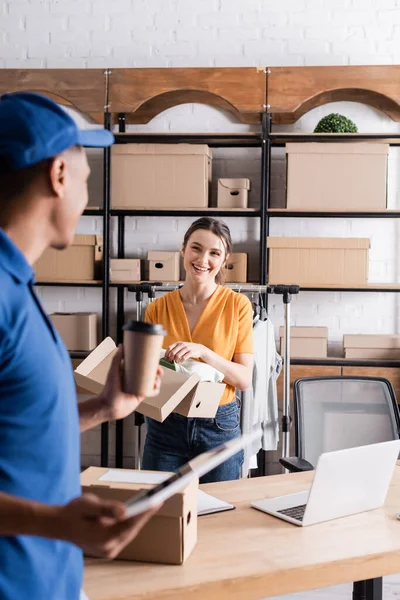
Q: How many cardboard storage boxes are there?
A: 13